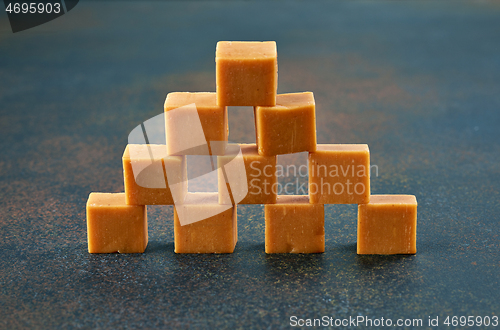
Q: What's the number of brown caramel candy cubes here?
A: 10